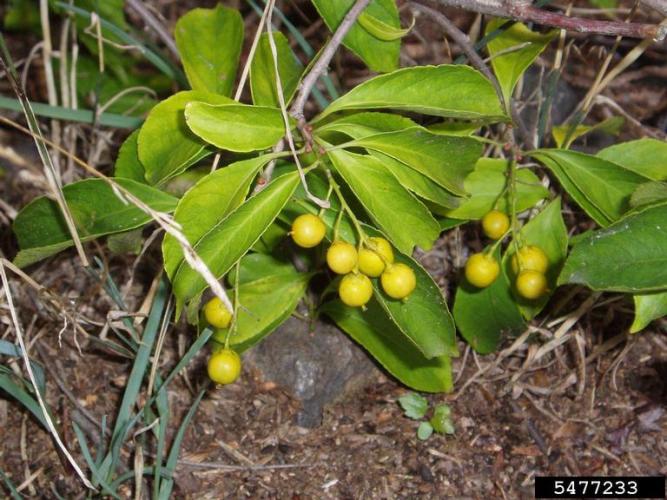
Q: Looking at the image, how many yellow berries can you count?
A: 12